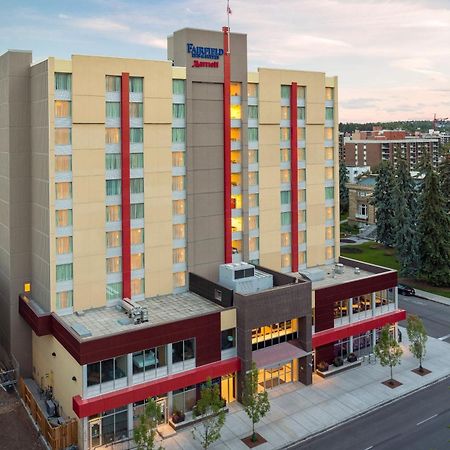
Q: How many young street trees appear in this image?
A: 5